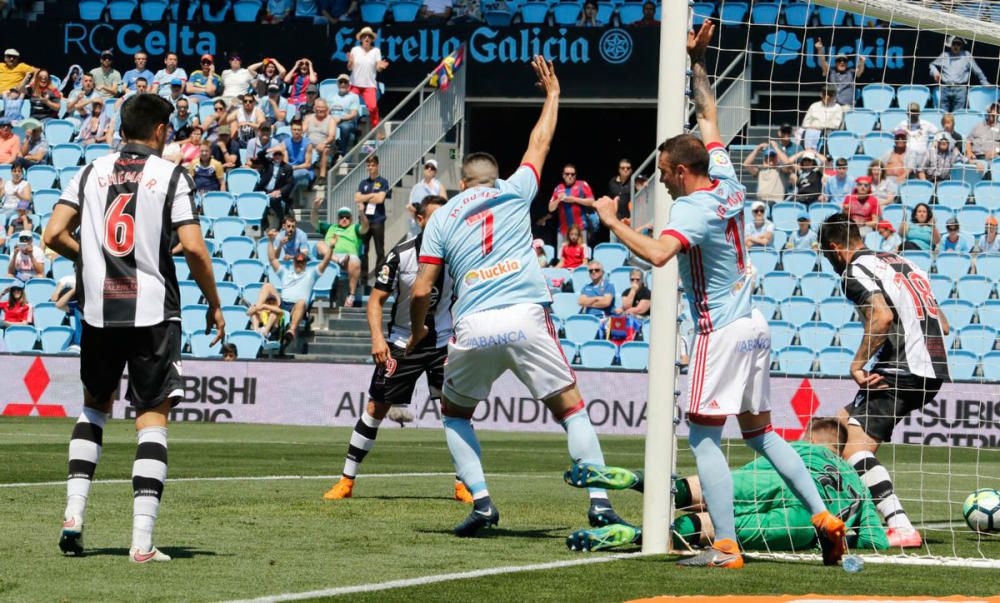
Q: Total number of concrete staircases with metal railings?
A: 2